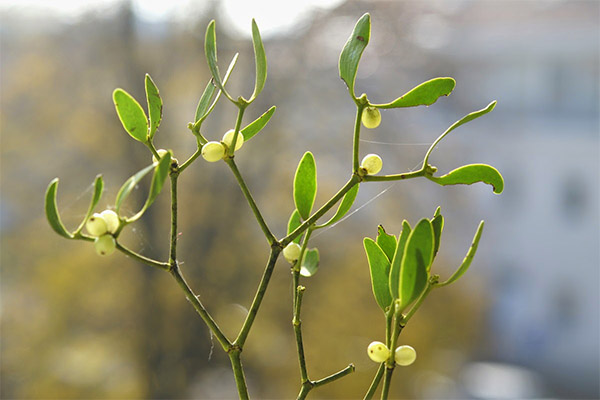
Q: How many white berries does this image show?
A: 11